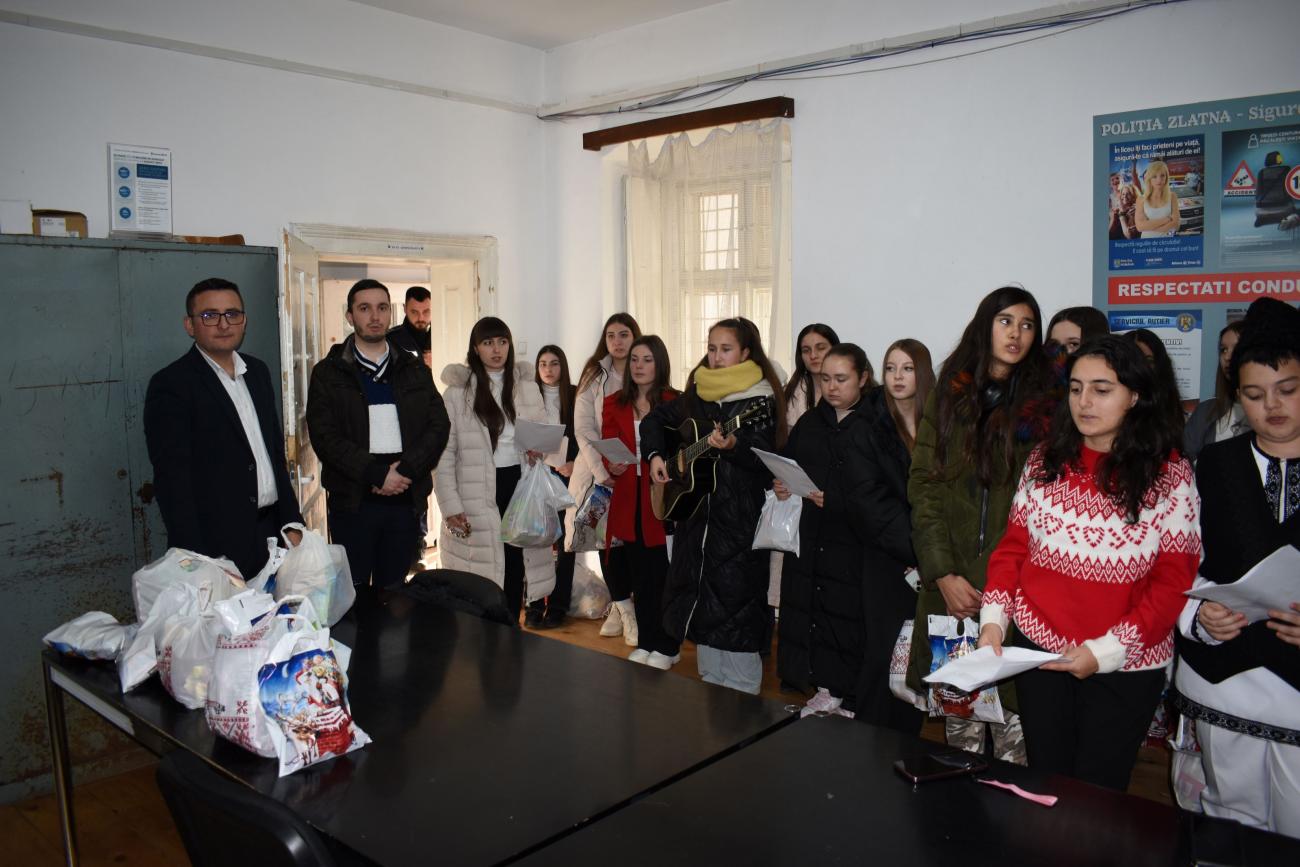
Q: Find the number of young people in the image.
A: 14